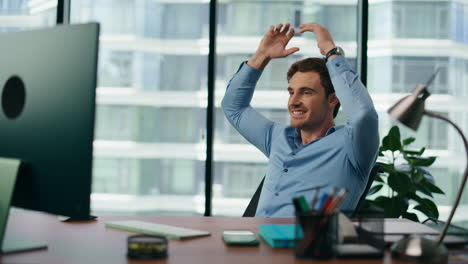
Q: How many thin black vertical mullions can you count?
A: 3